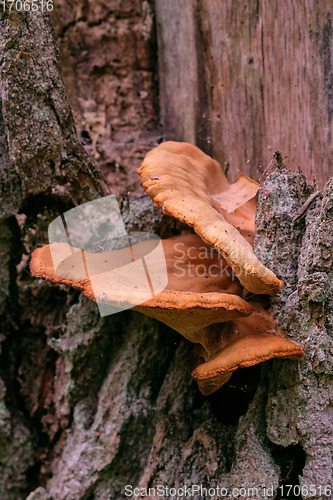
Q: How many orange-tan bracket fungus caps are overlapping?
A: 3